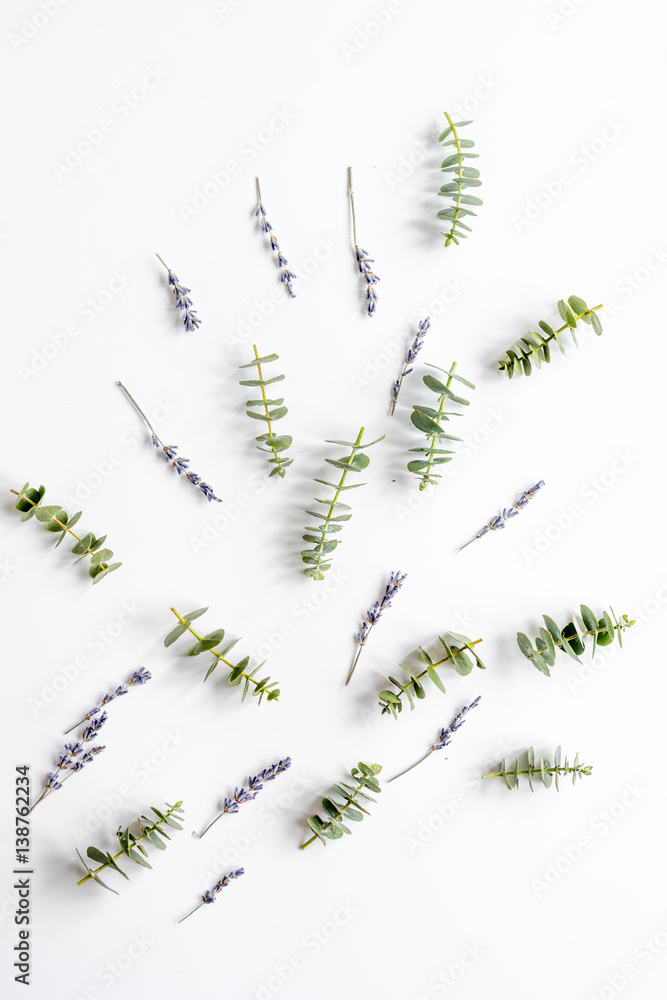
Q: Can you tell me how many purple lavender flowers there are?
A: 13